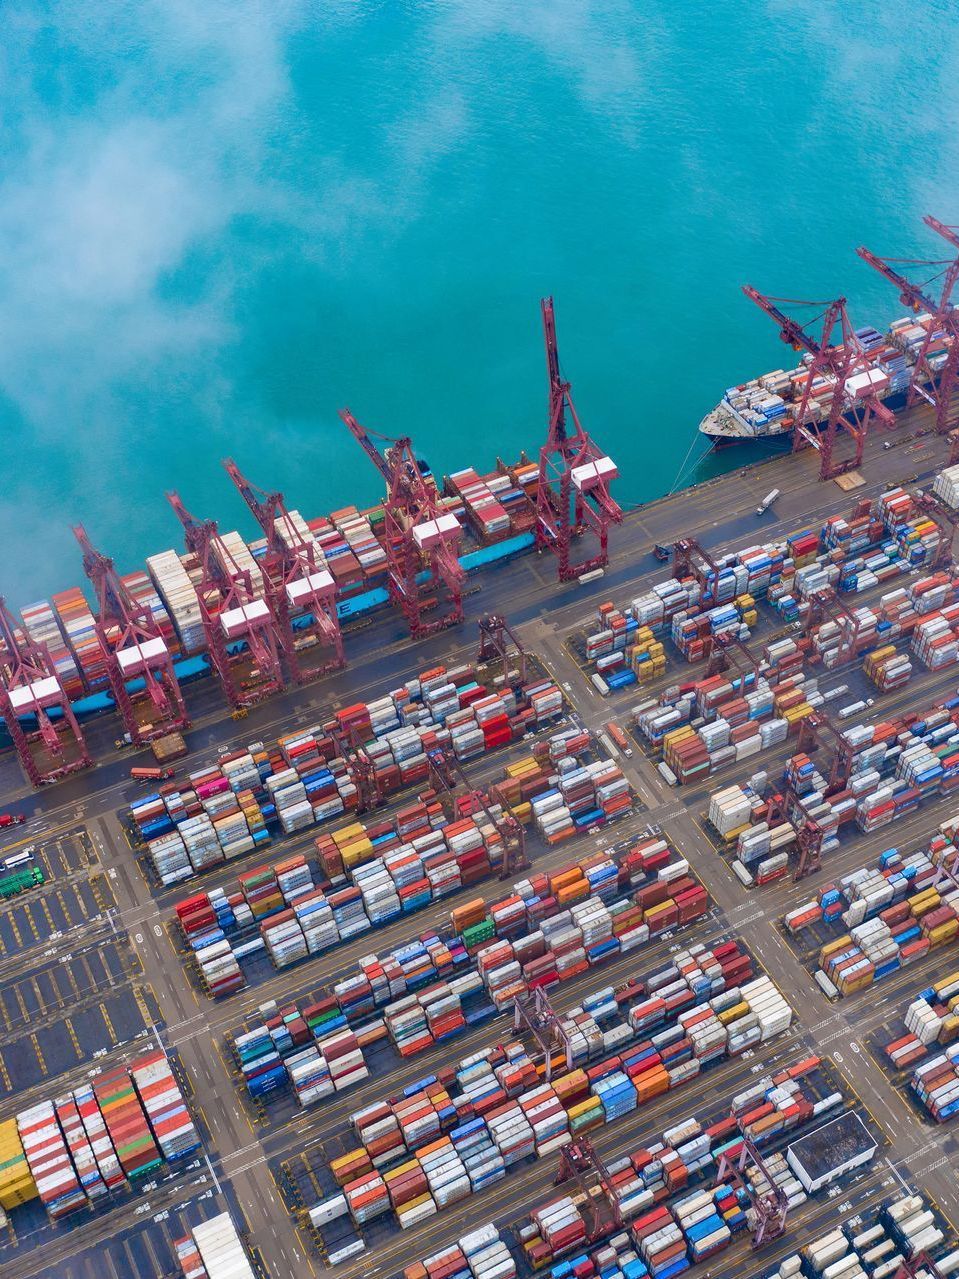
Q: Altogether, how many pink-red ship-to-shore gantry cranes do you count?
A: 9